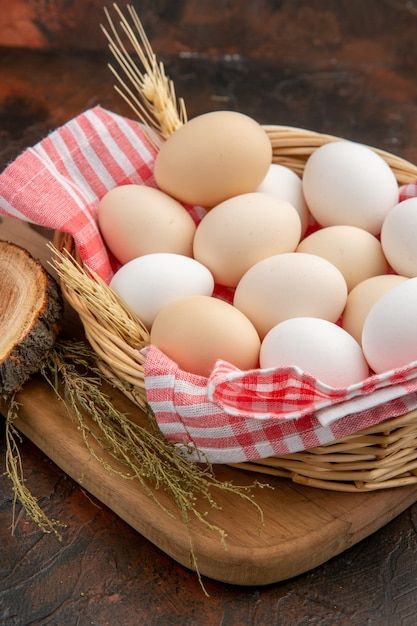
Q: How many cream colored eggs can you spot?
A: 7